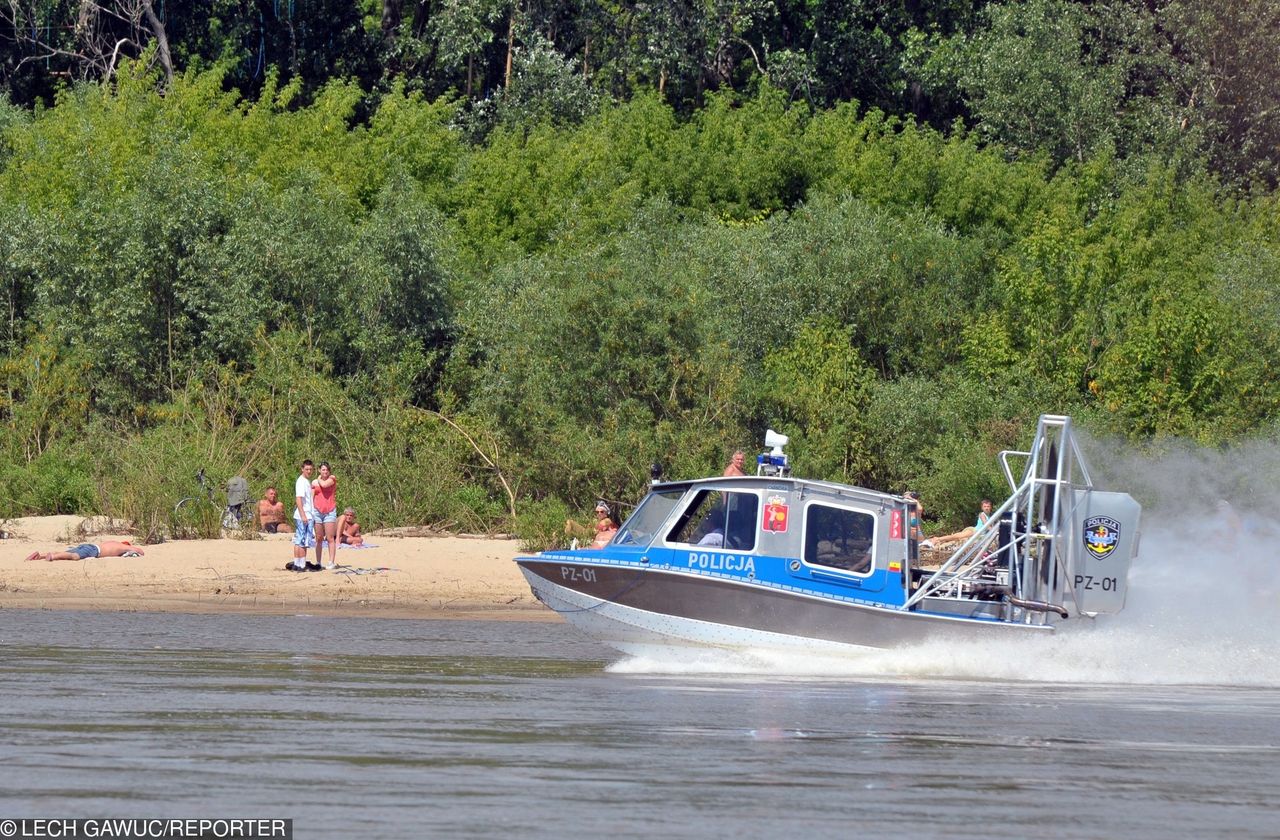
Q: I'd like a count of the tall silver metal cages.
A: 1